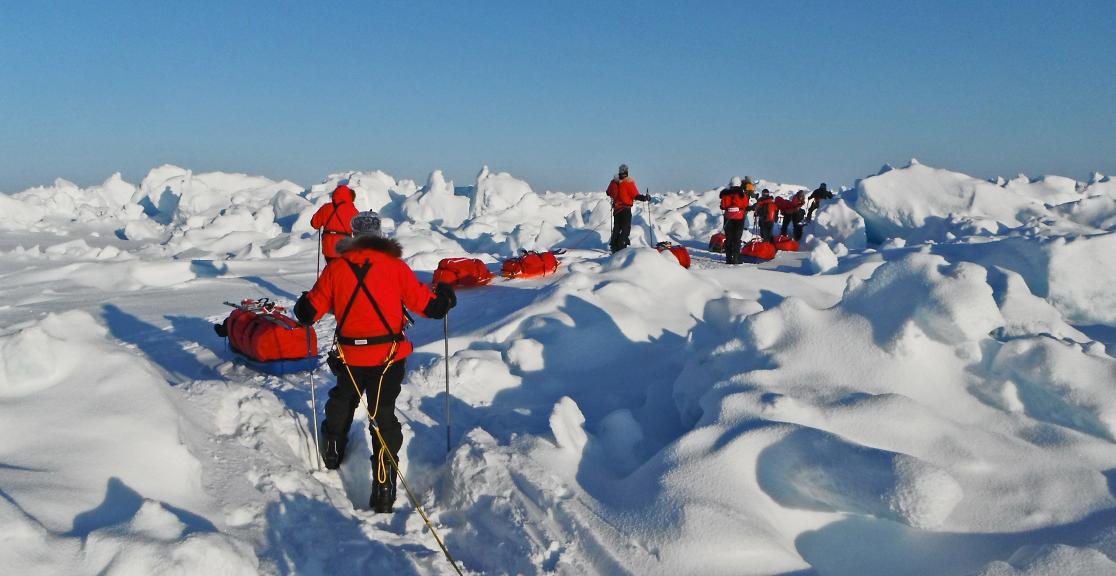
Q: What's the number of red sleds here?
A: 7